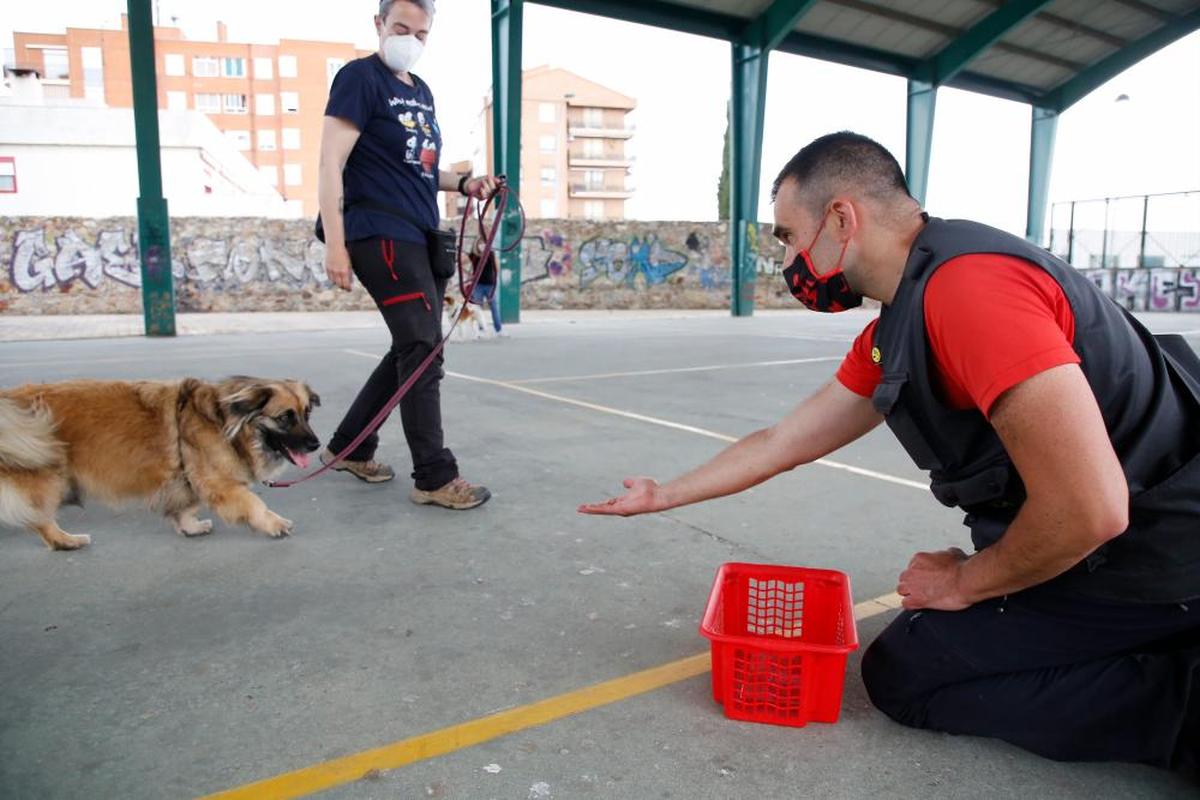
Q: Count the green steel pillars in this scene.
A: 5